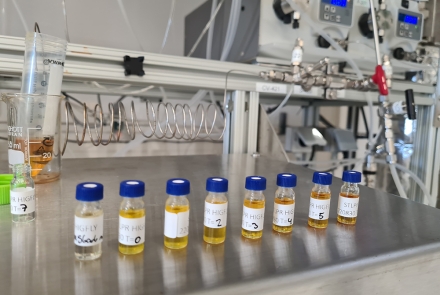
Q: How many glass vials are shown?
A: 9